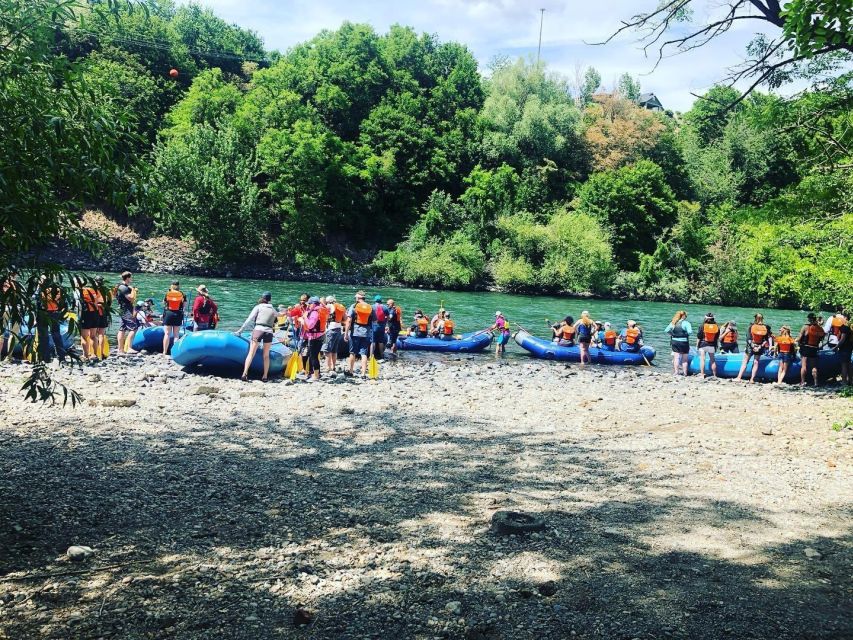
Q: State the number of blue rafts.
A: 6